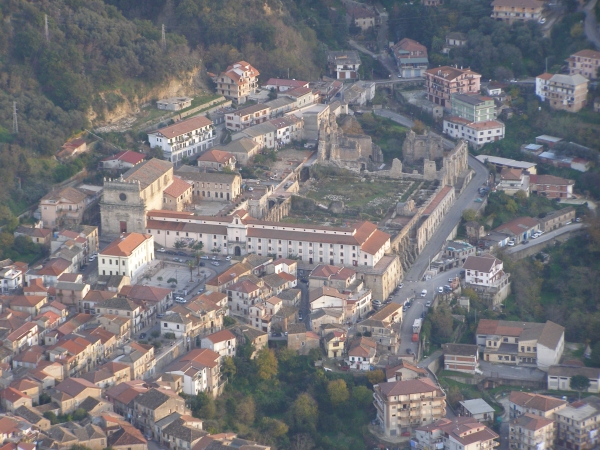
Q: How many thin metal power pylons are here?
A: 3